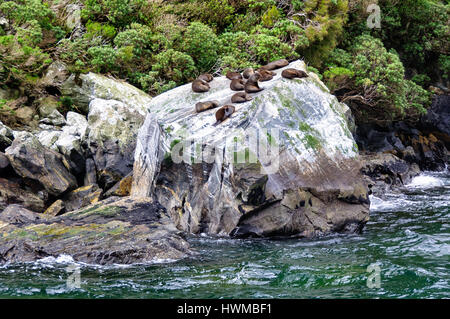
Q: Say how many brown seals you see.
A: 12